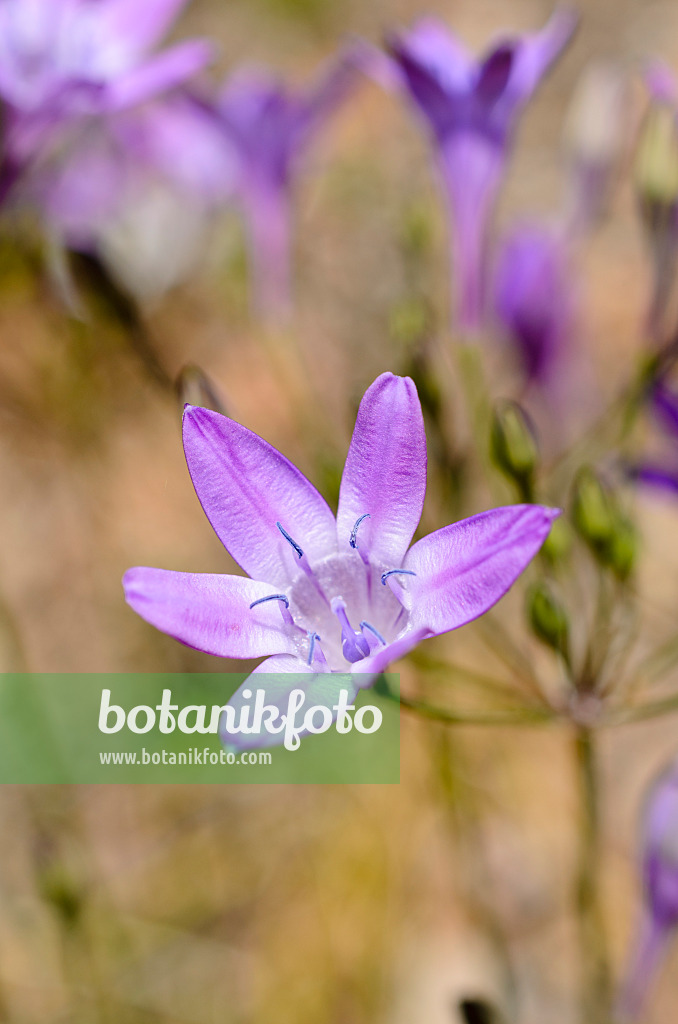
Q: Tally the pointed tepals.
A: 6